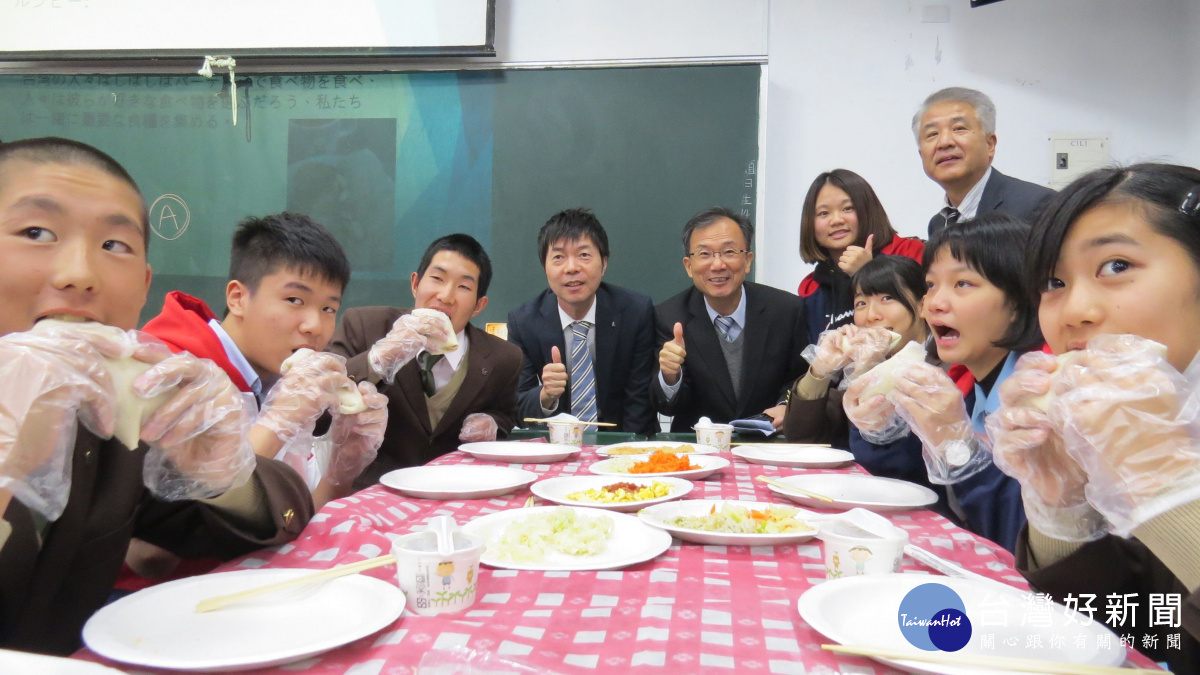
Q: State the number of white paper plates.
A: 12